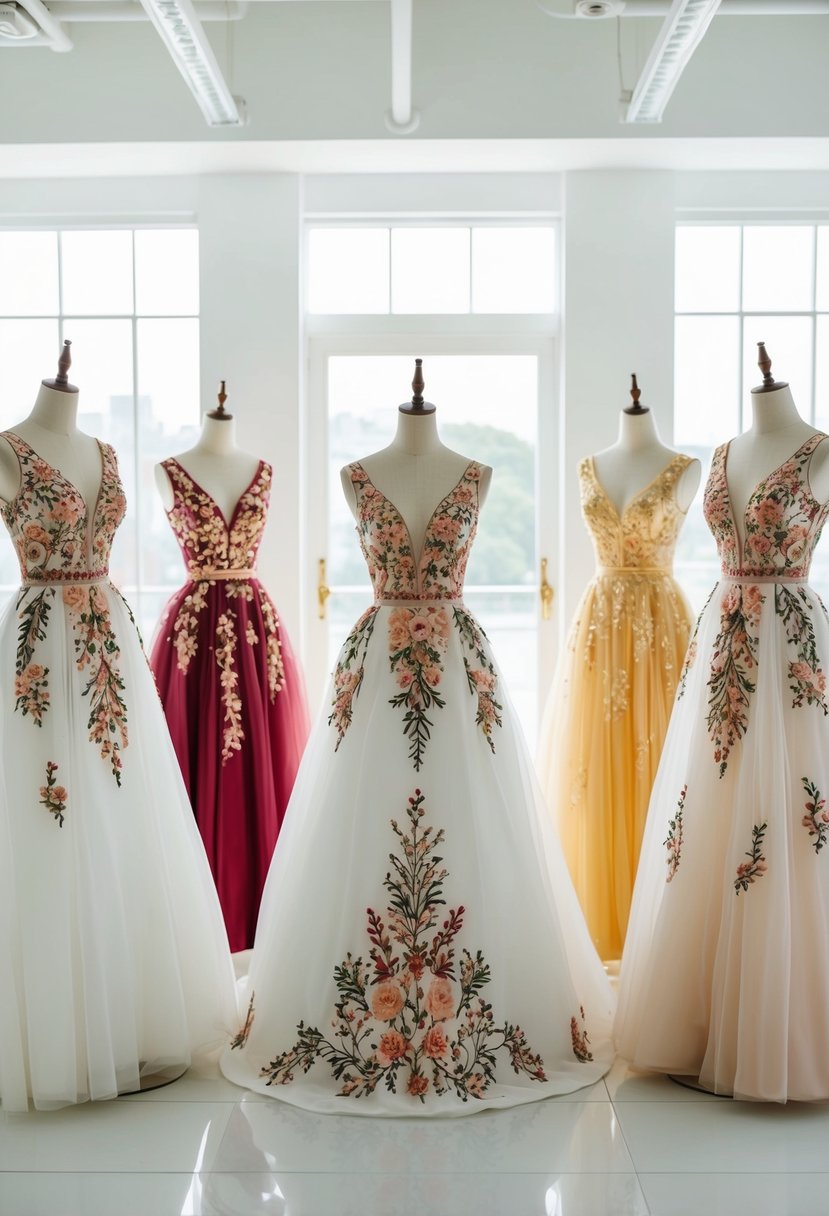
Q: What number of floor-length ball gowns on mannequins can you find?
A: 5